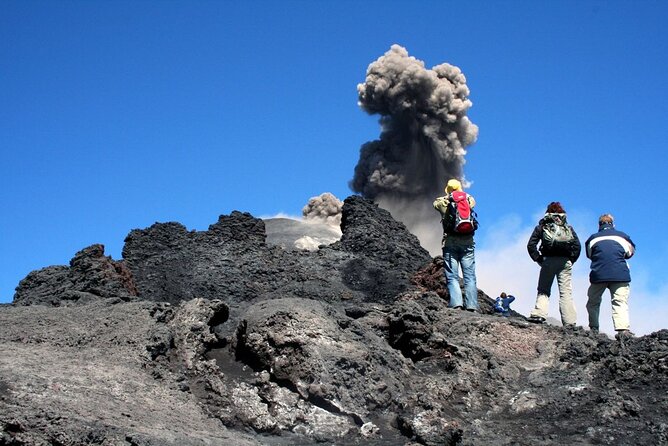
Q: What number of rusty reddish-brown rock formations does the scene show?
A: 2